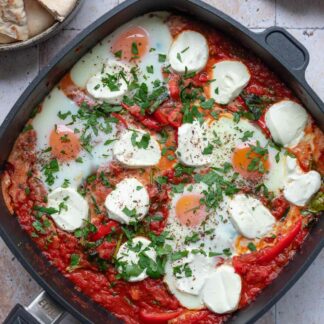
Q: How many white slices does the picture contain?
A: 13